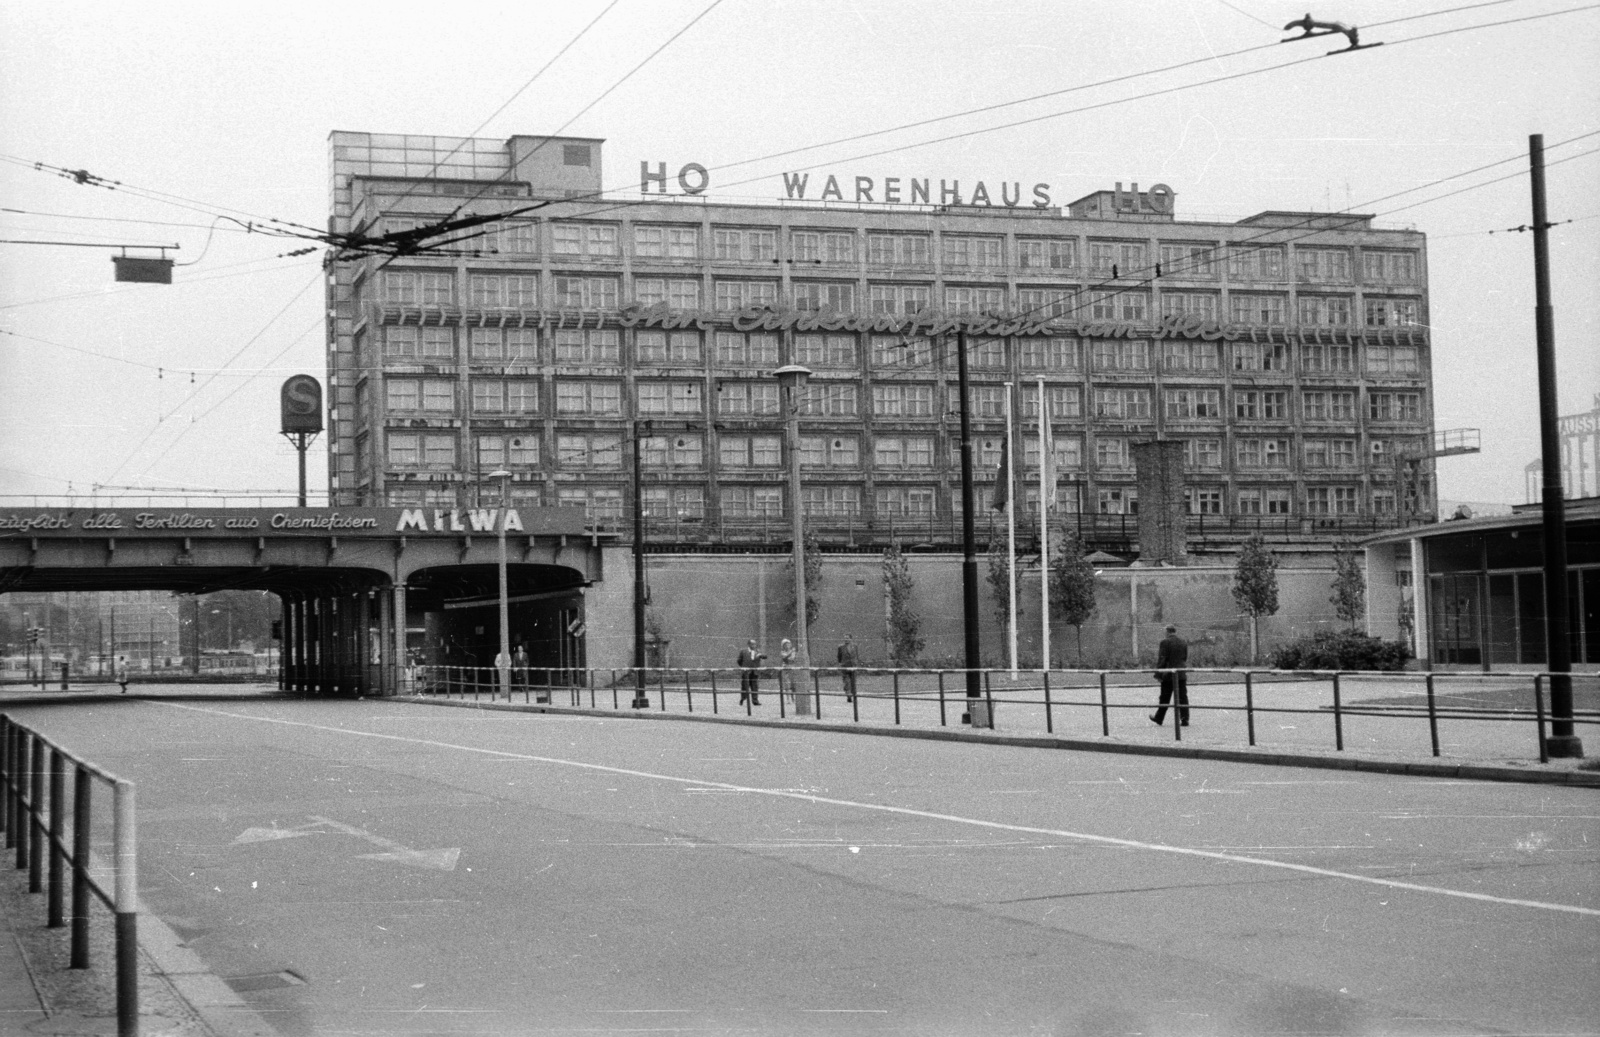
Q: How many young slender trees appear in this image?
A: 6